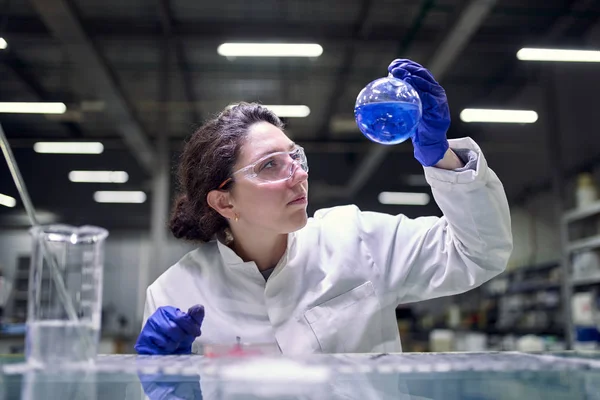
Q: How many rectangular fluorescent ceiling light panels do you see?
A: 11